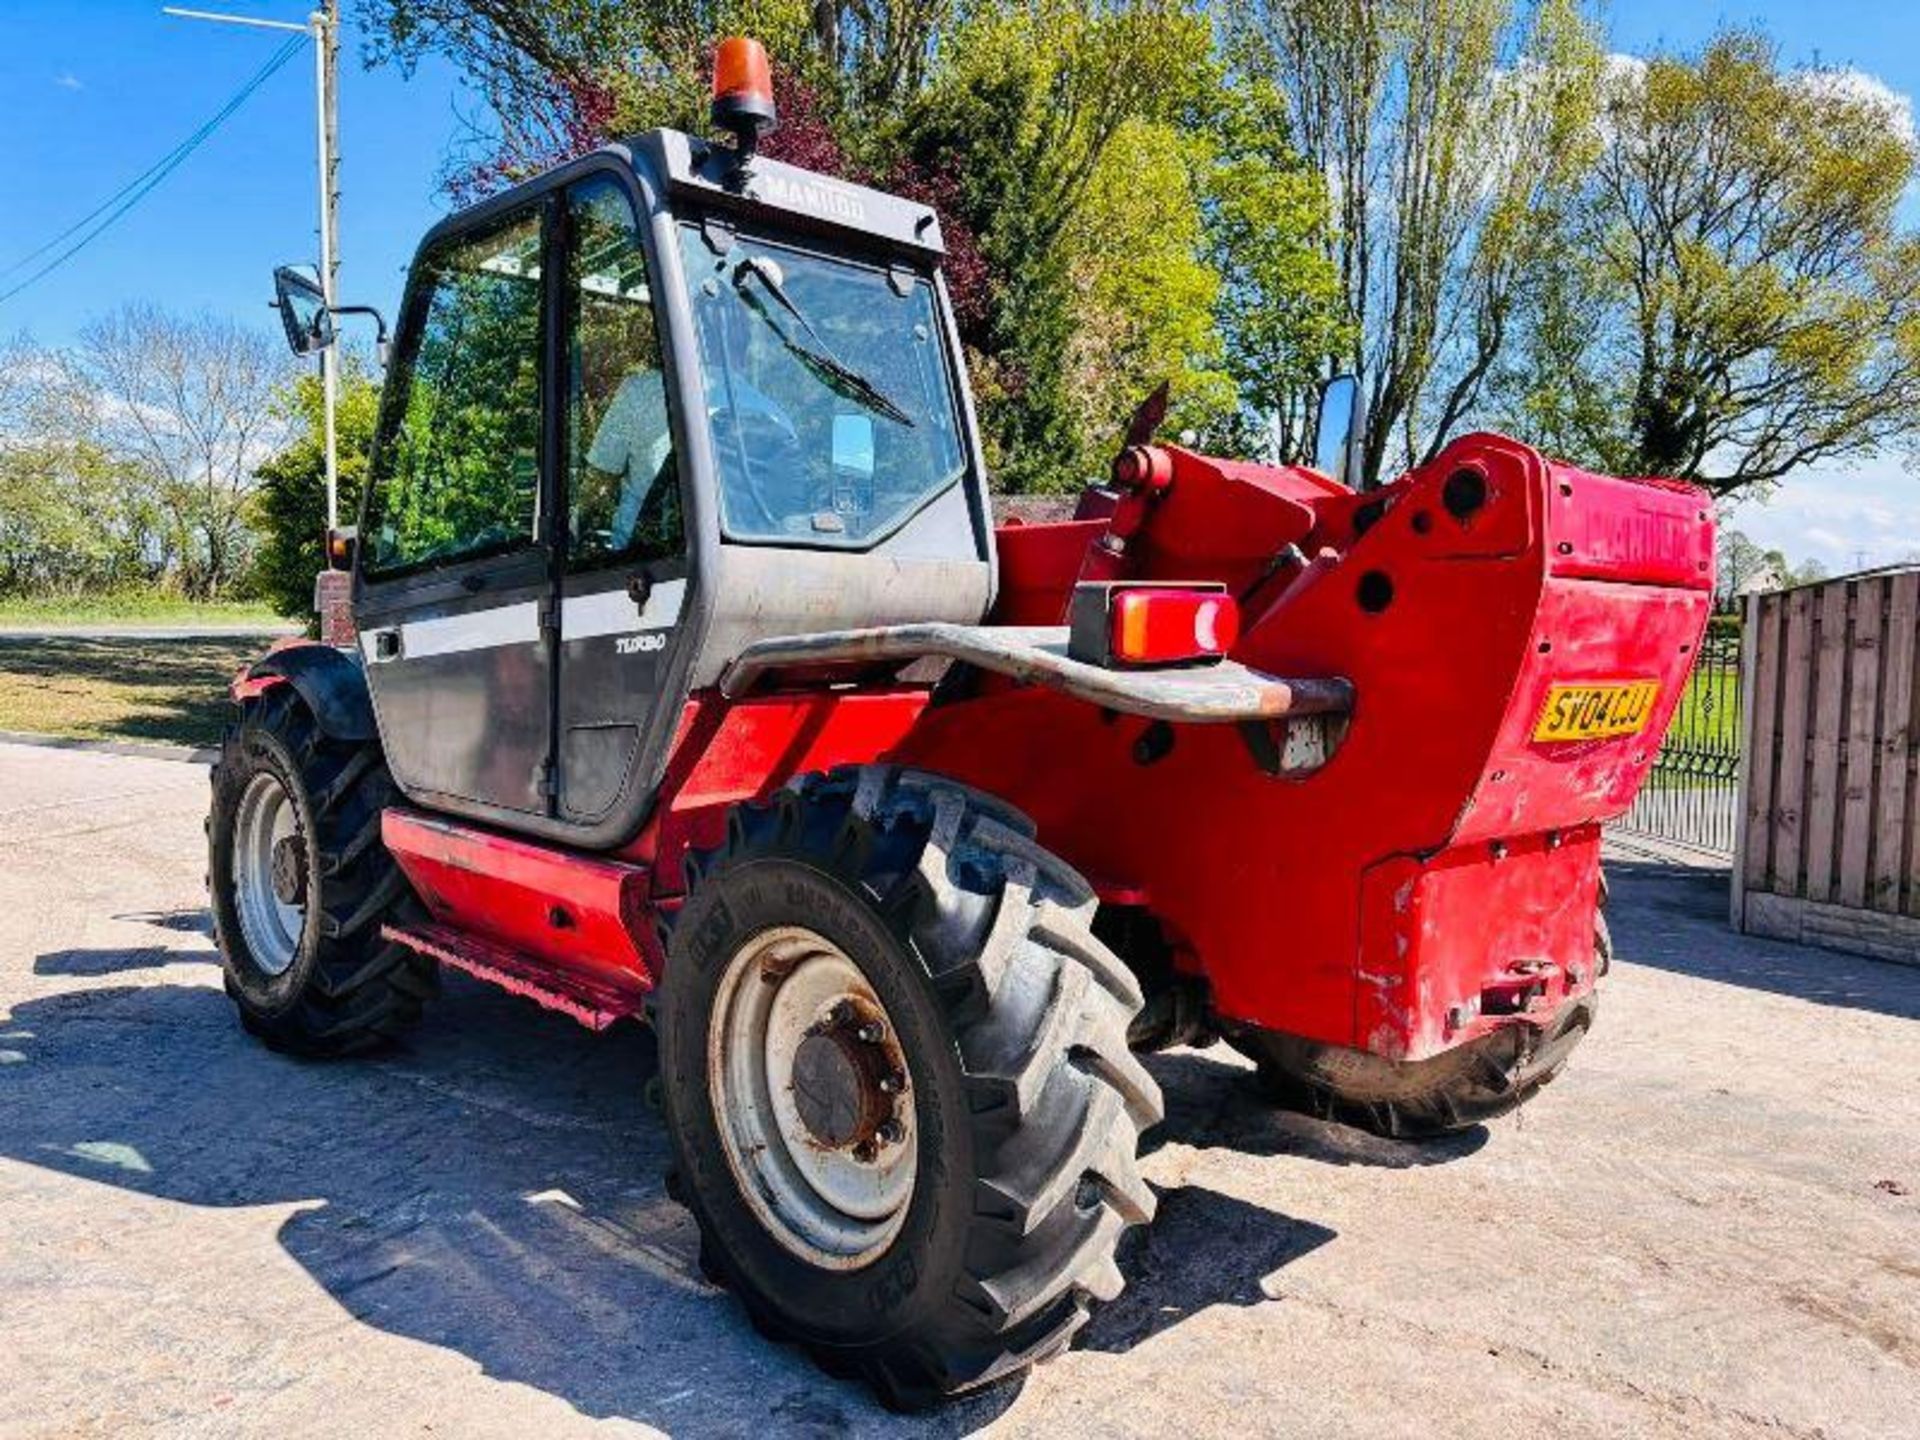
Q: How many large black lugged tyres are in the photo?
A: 3